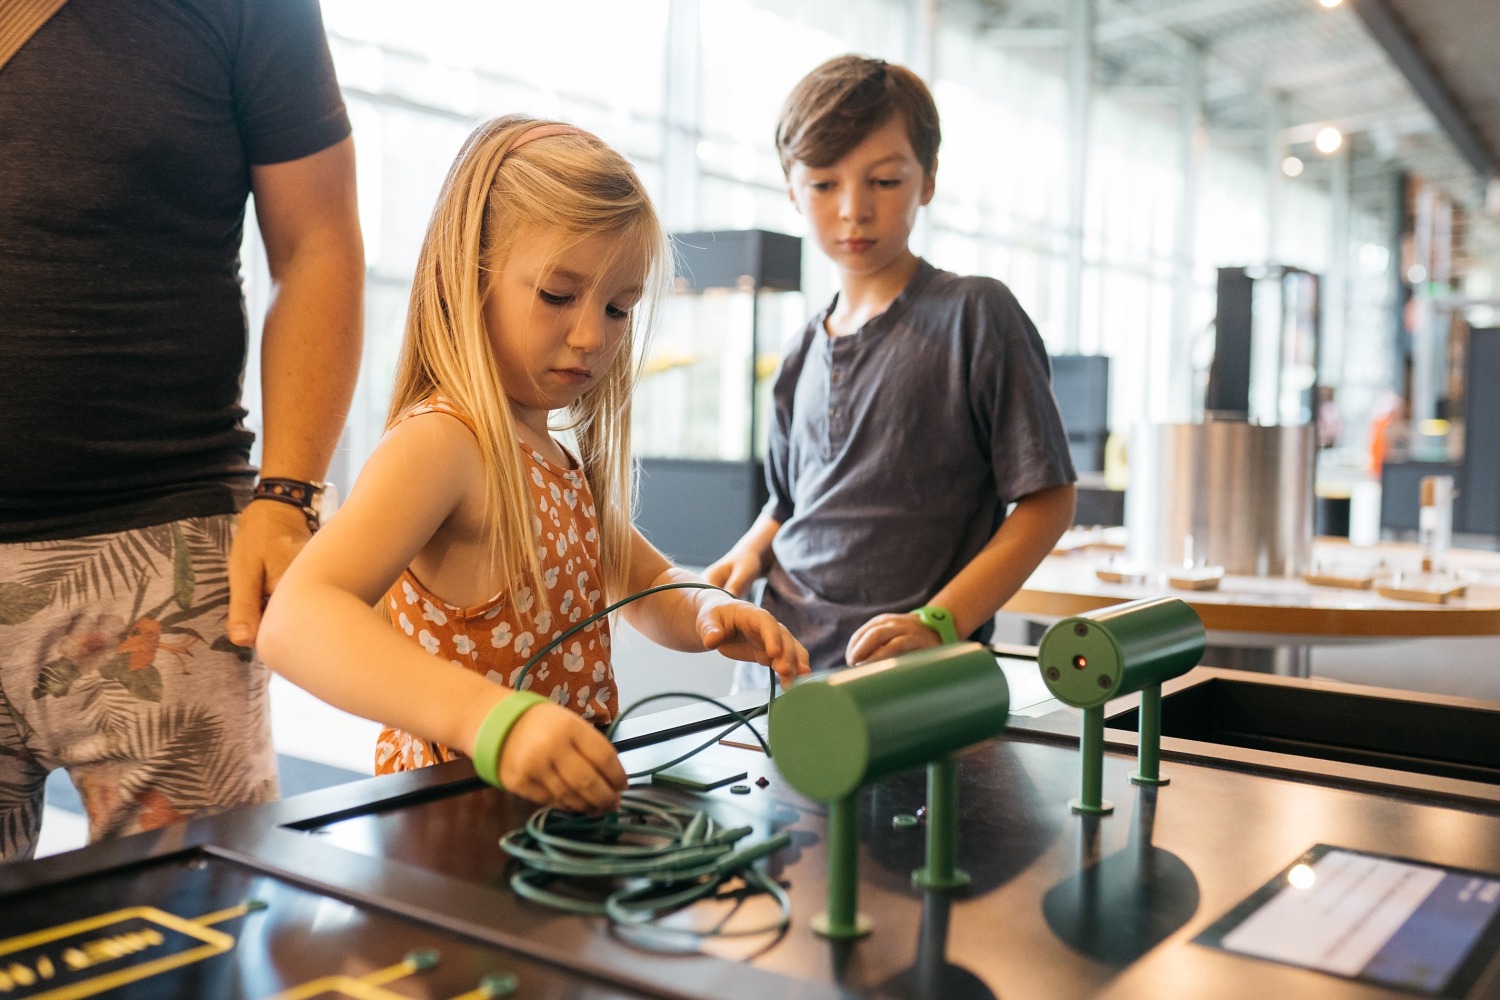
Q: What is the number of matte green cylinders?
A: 2